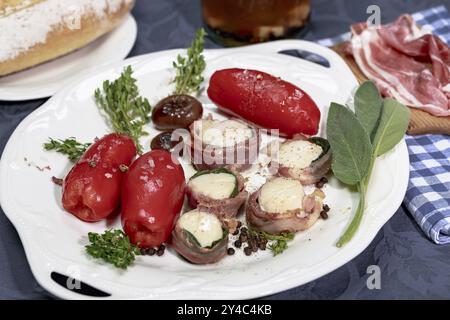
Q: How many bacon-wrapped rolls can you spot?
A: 5